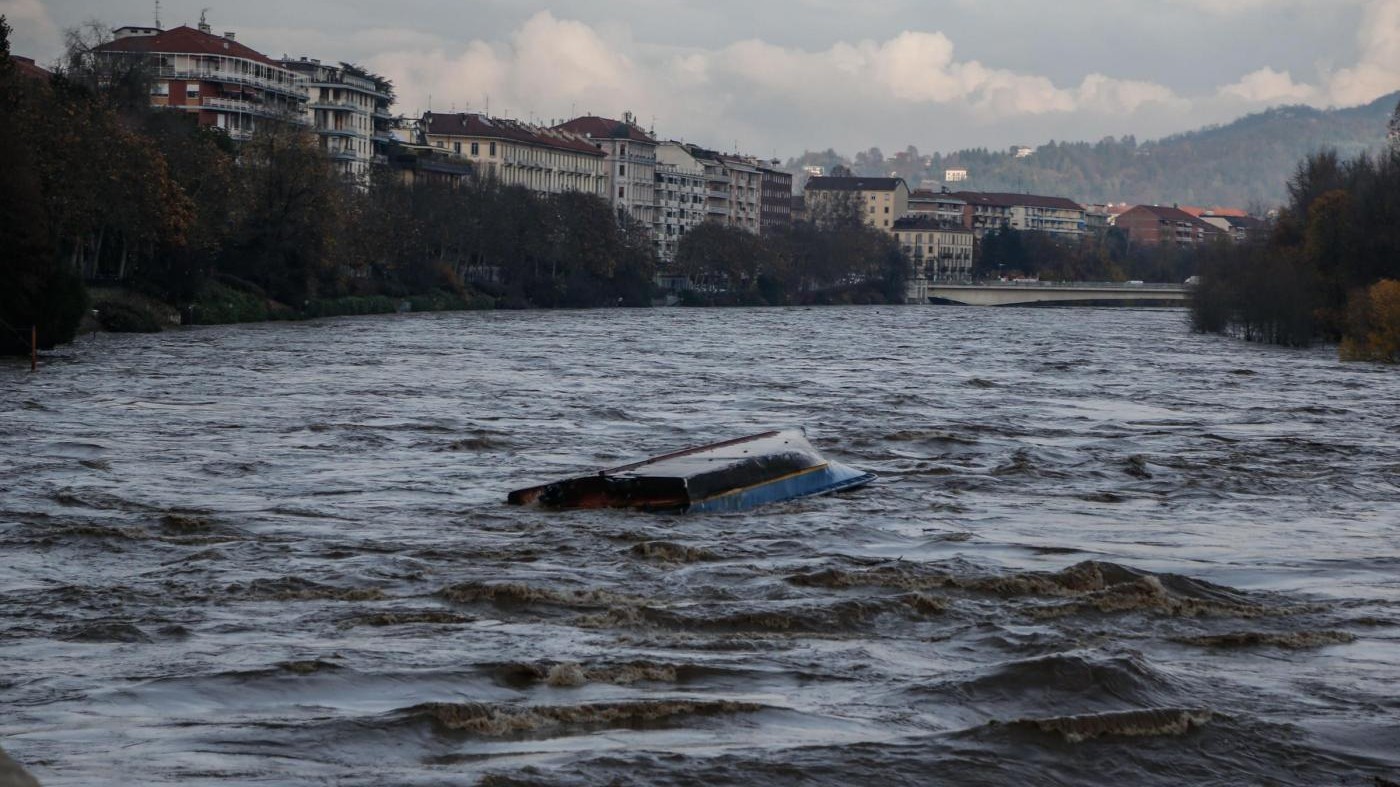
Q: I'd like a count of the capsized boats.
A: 1